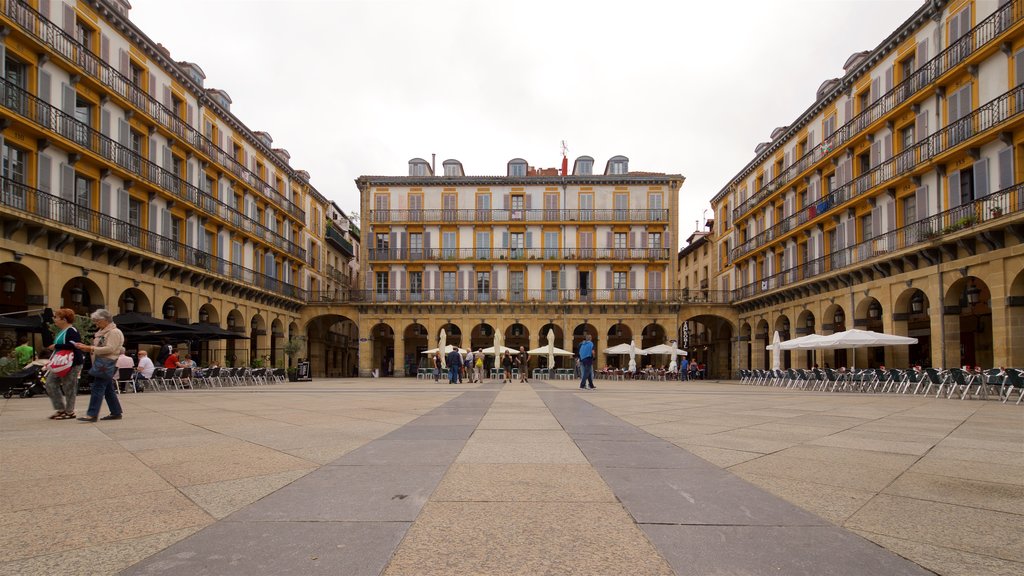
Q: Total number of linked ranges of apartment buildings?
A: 3